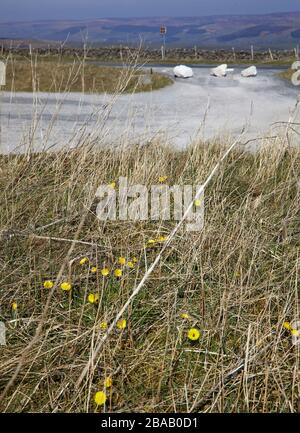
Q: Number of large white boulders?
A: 3